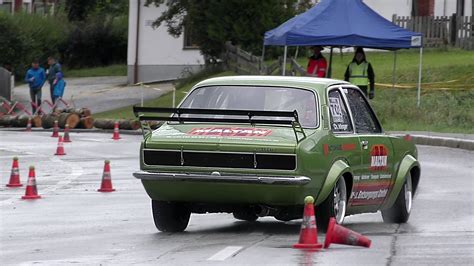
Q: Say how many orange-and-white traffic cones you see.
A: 10